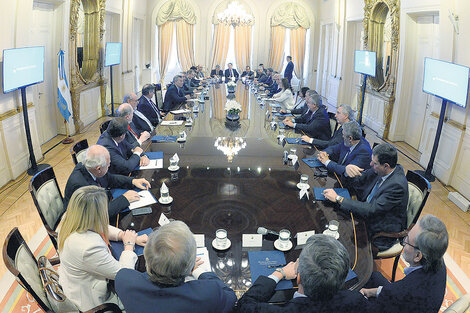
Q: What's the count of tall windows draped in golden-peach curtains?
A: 3